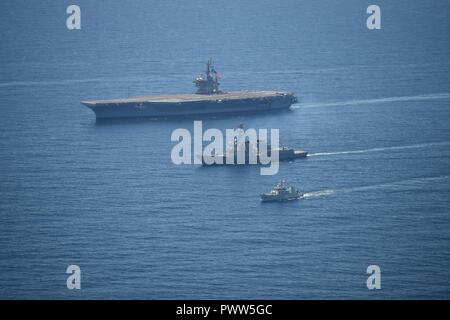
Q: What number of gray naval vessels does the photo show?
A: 3